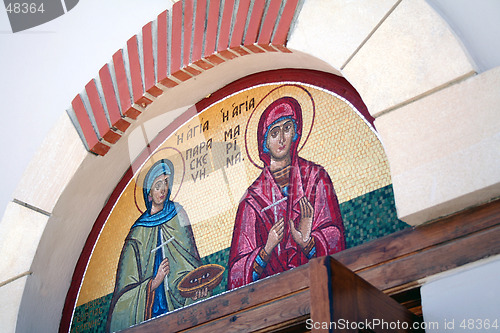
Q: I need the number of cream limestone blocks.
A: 6